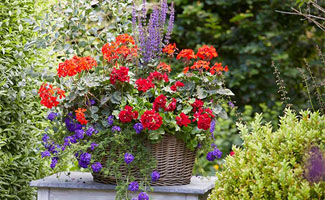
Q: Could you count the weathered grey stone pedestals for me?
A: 1